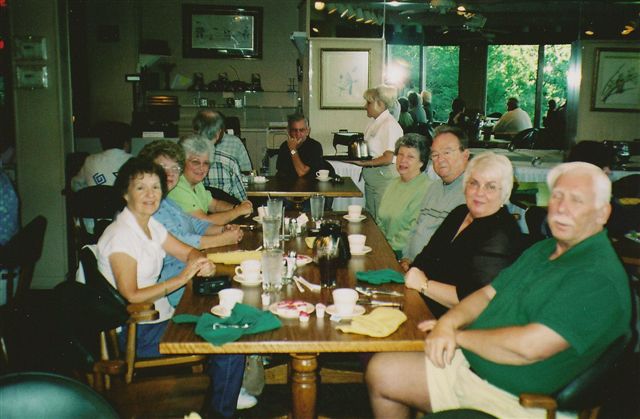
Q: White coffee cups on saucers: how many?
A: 7